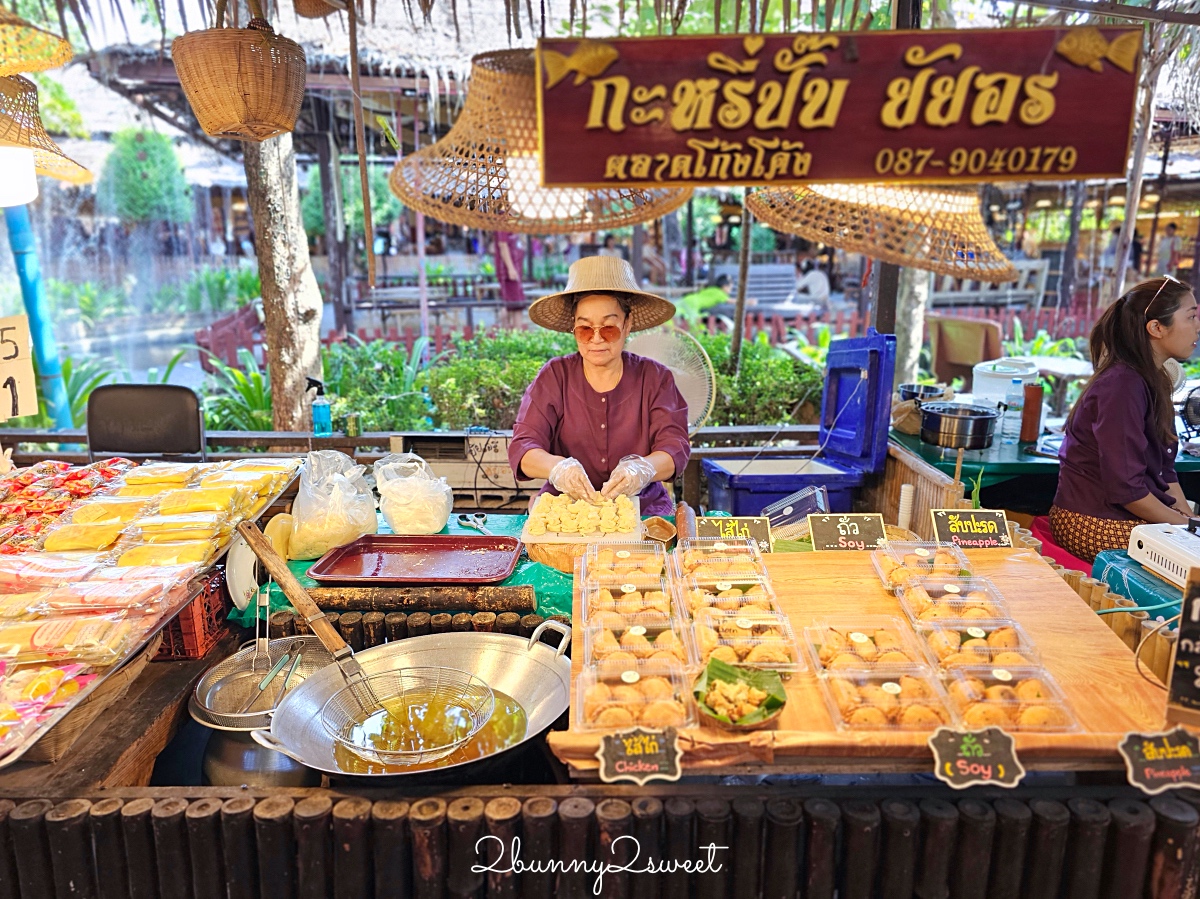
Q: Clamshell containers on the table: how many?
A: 13